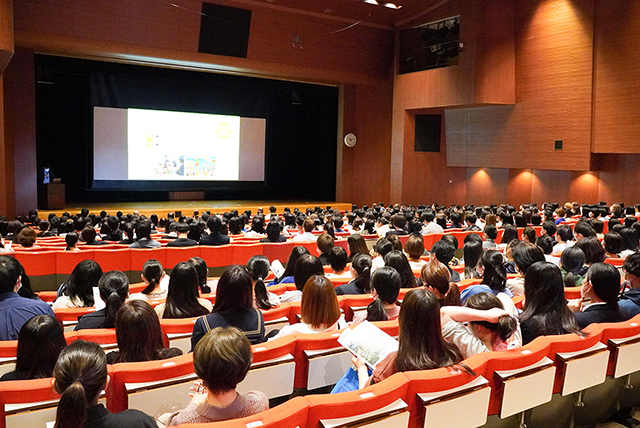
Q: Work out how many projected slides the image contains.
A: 1